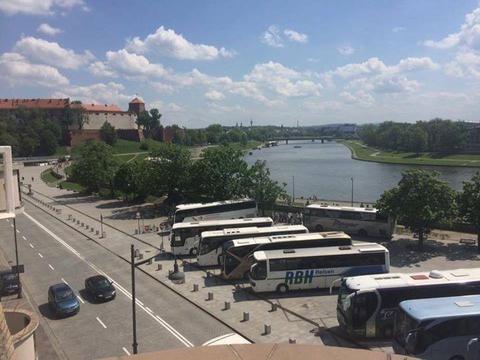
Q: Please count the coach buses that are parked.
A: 8